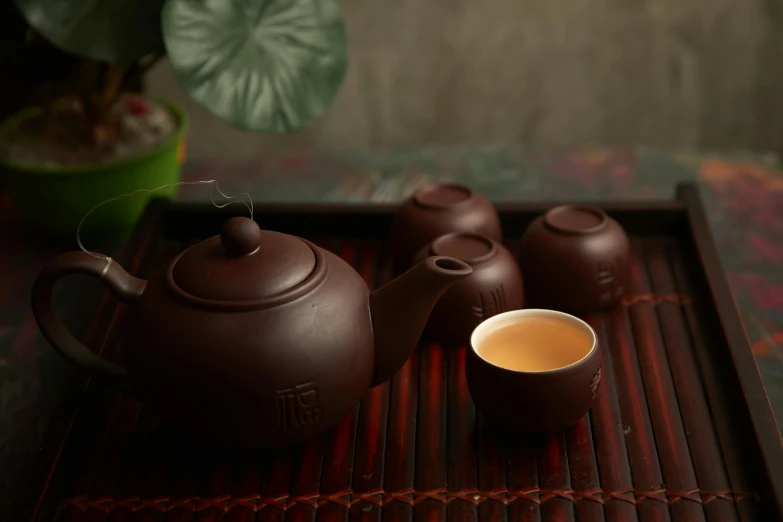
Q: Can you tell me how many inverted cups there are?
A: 3